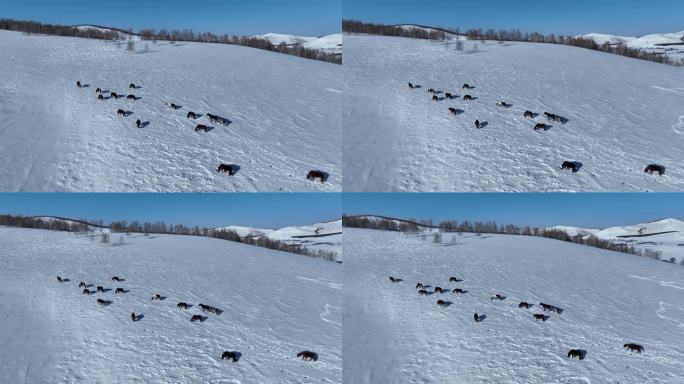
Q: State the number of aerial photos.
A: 4